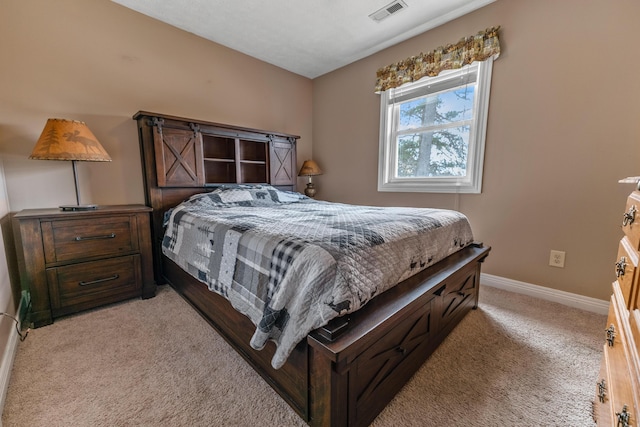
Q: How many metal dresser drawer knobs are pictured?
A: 5